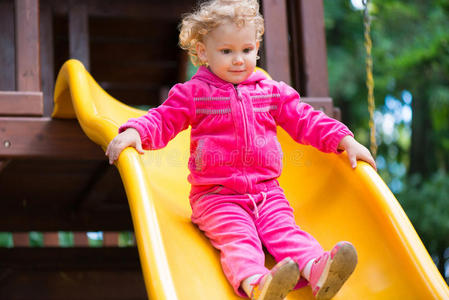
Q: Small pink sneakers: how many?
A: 2